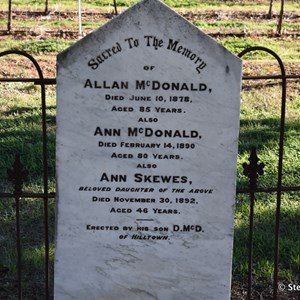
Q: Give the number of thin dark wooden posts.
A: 5